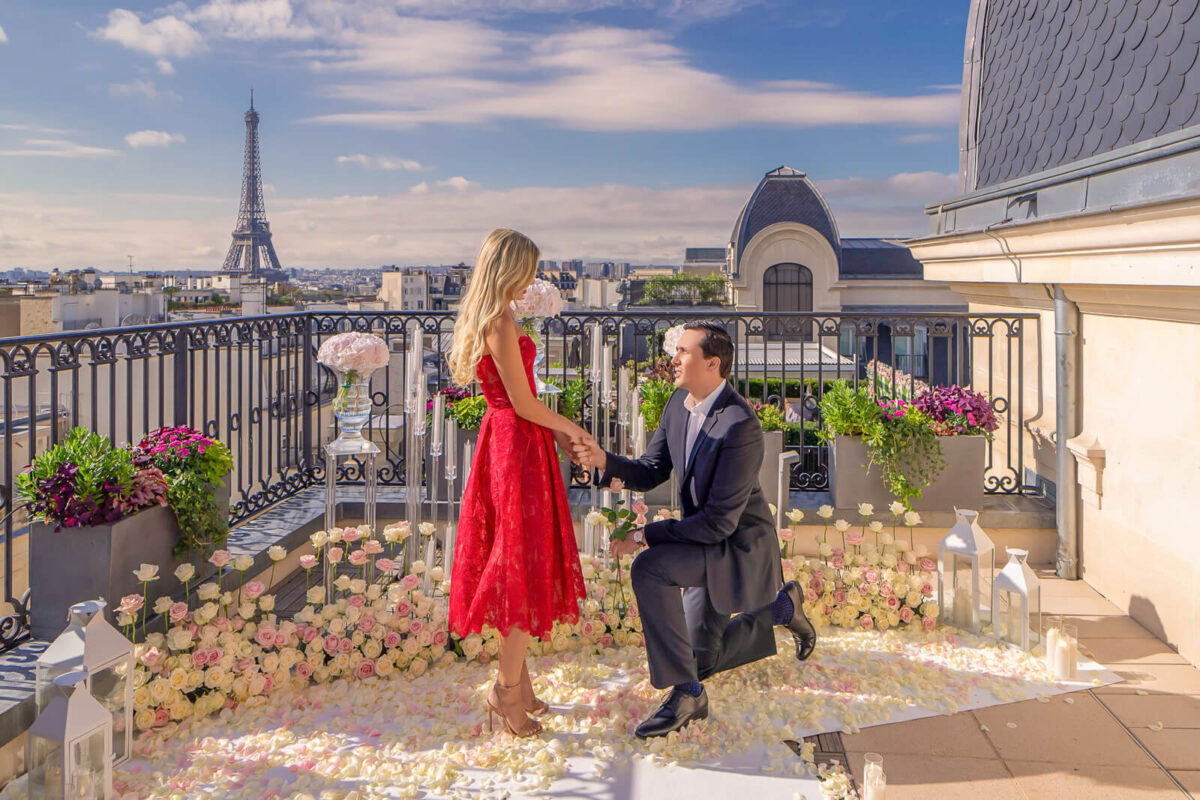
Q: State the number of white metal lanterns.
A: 4